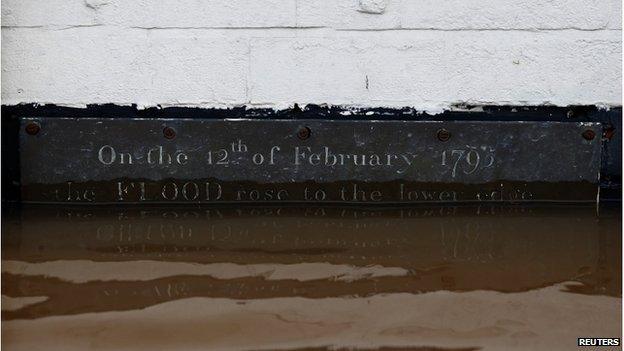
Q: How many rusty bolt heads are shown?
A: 5